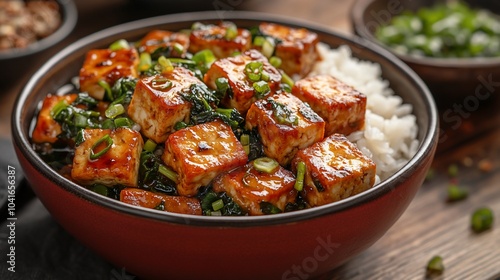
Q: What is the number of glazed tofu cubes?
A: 14